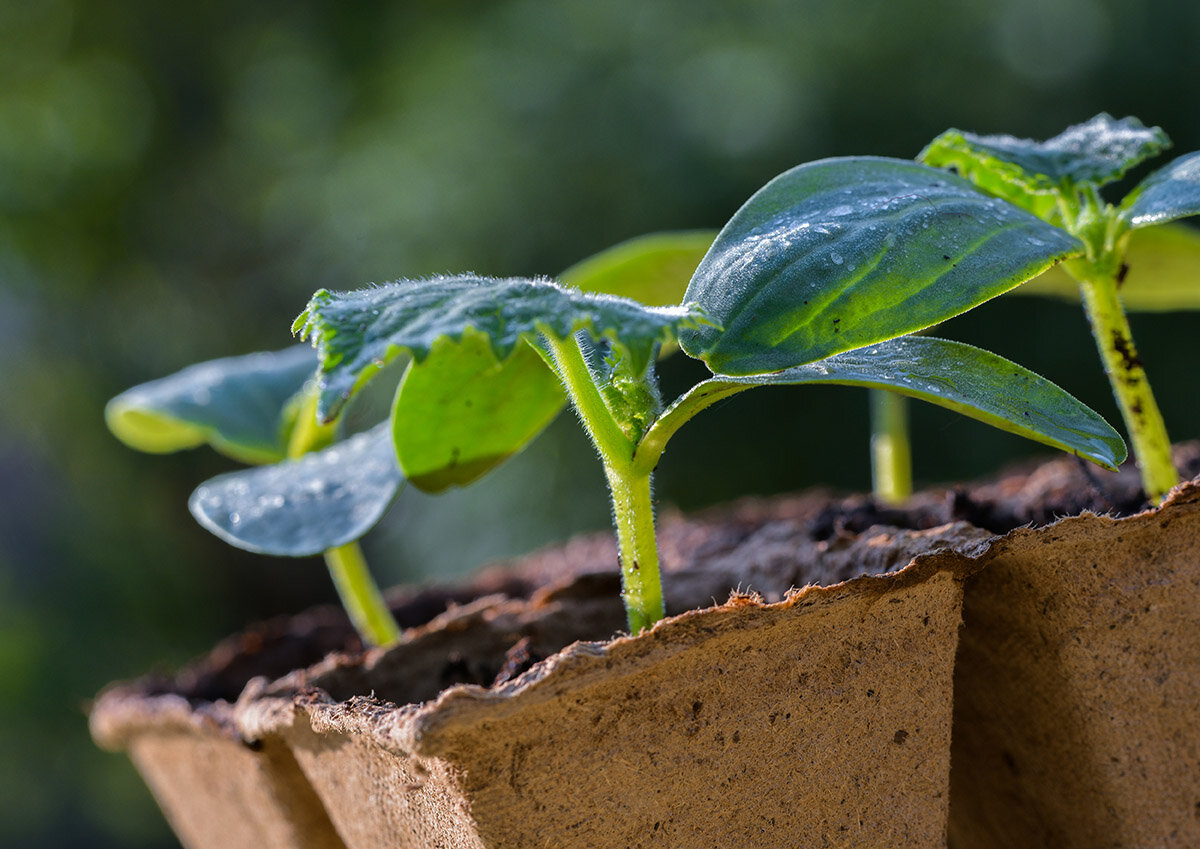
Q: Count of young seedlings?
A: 4